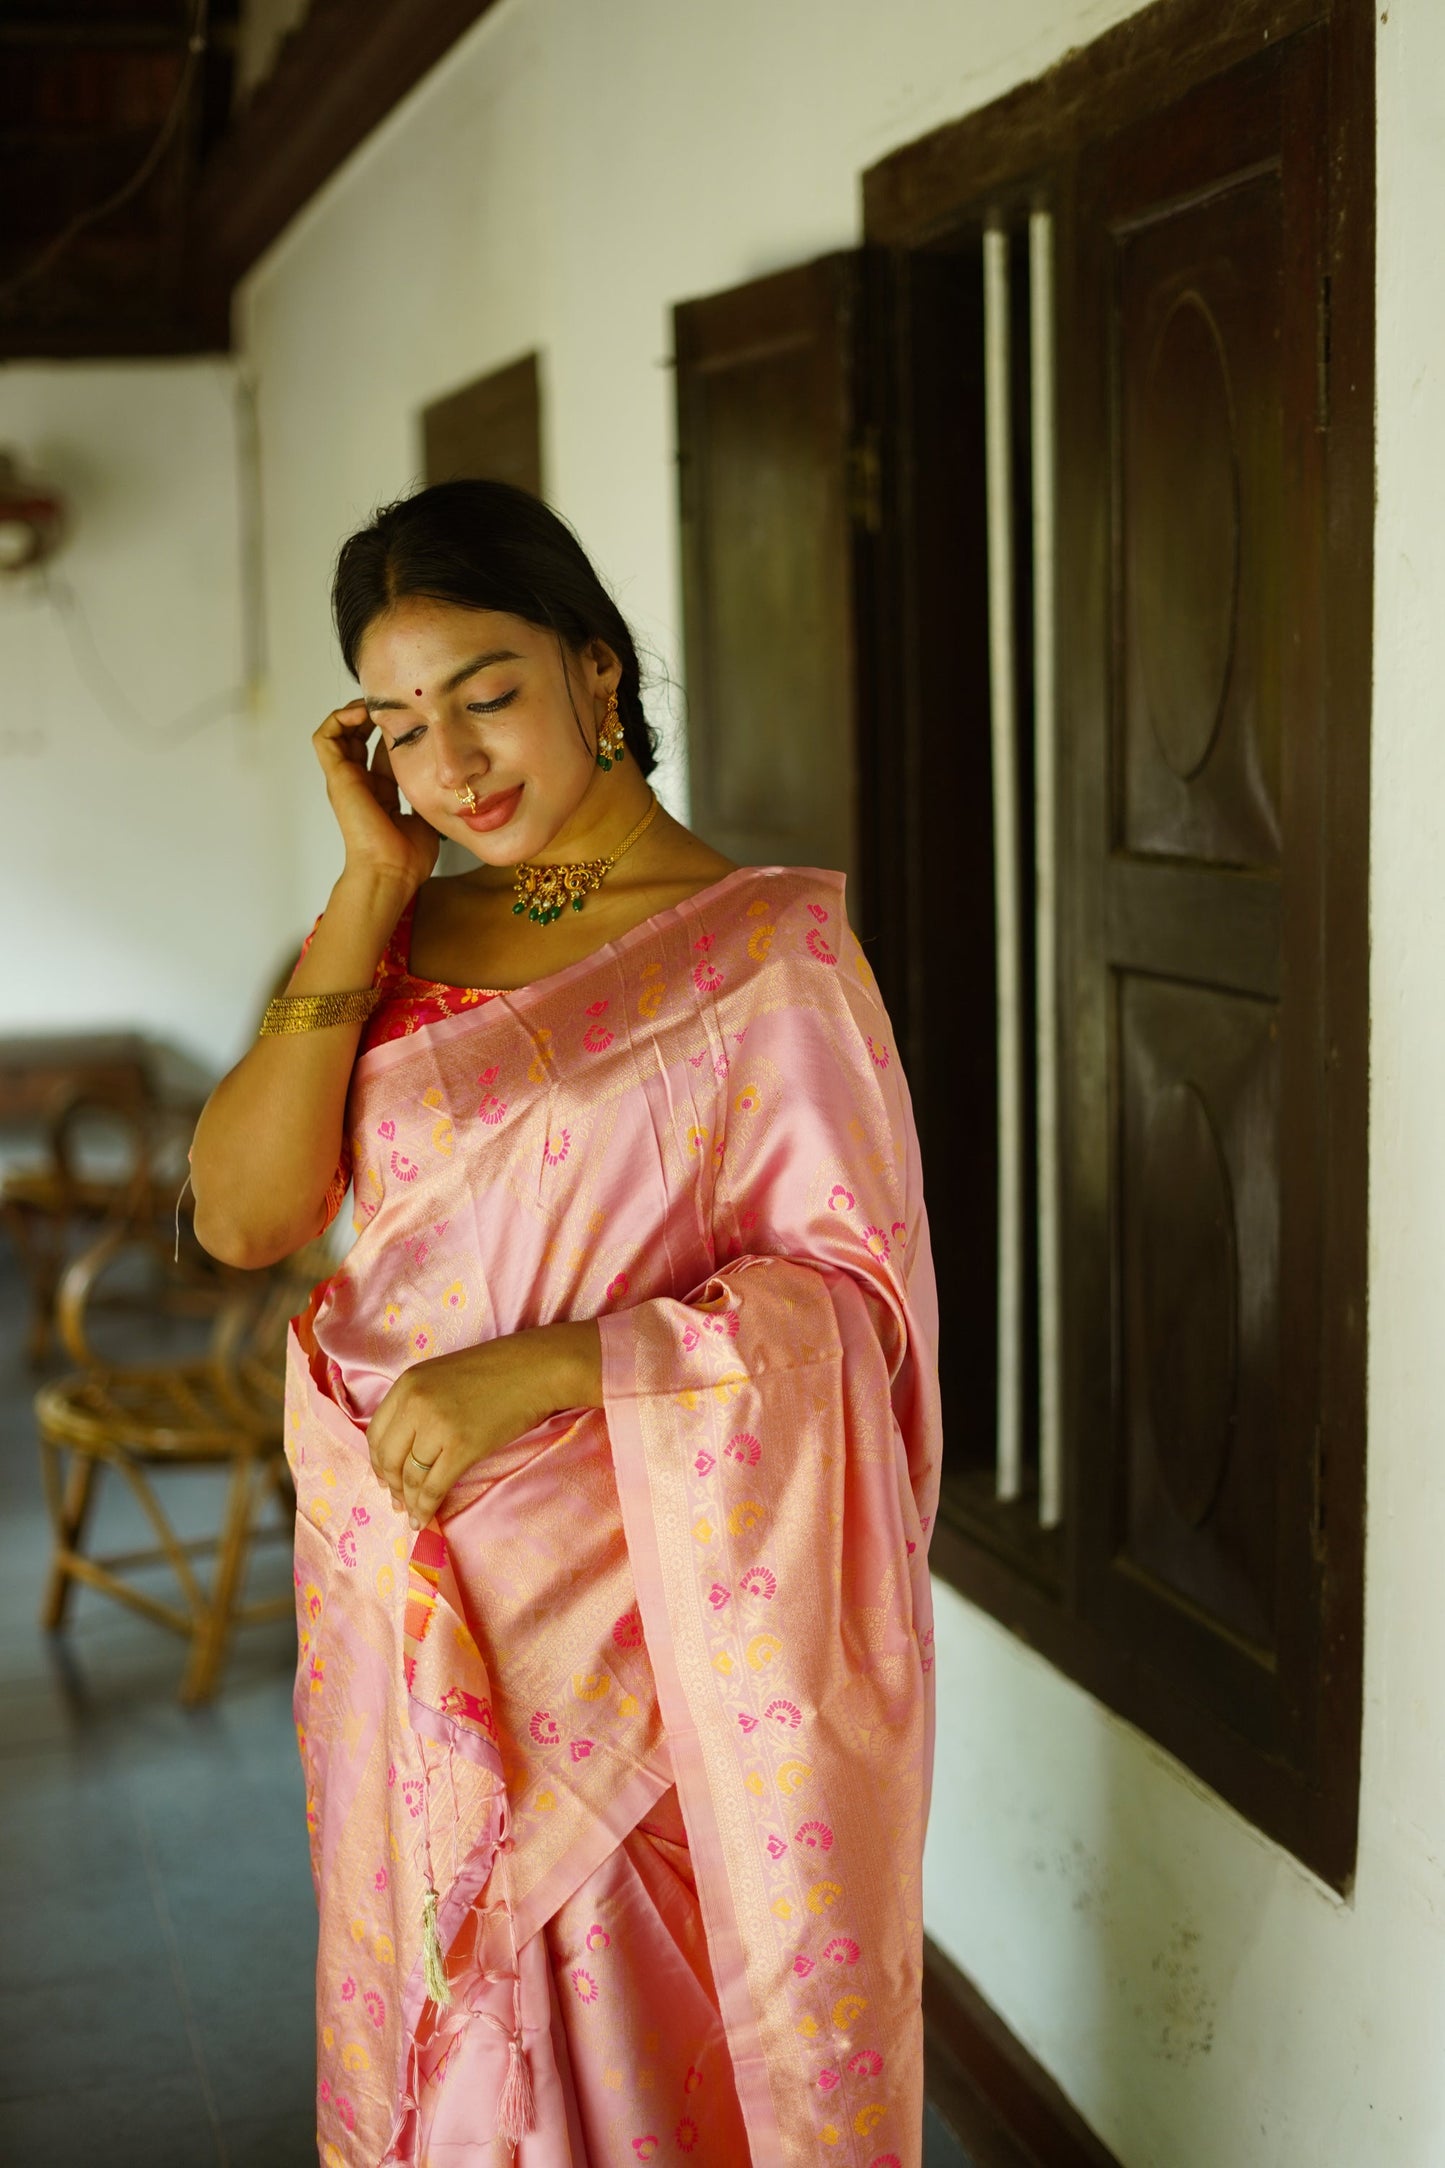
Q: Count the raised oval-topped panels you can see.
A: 2